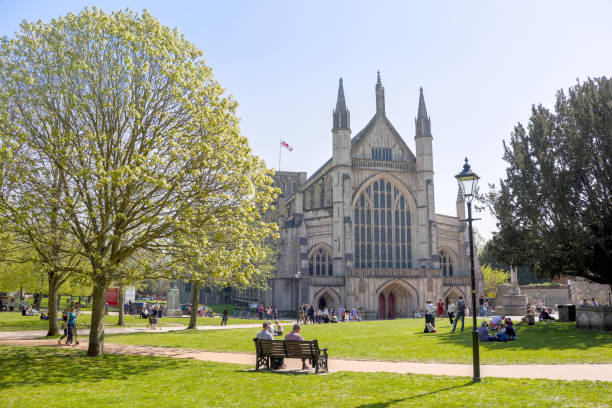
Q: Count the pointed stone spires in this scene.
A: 3